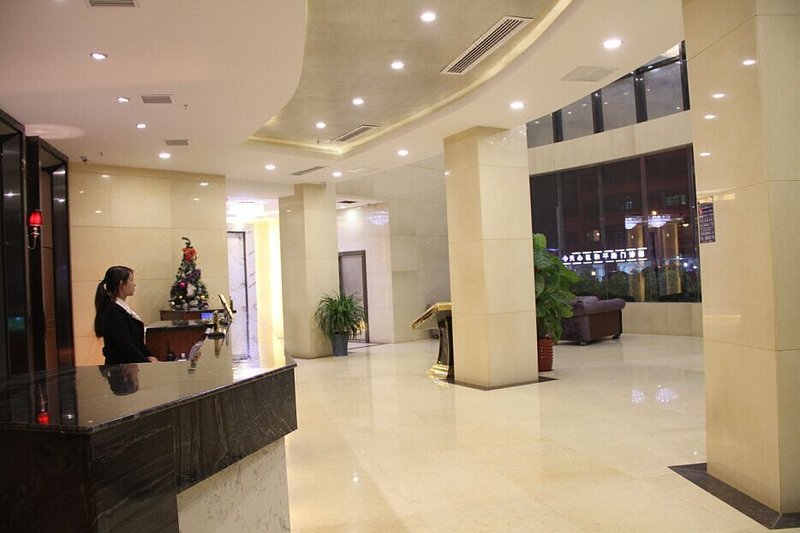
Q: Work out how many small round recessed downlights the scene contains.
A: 13